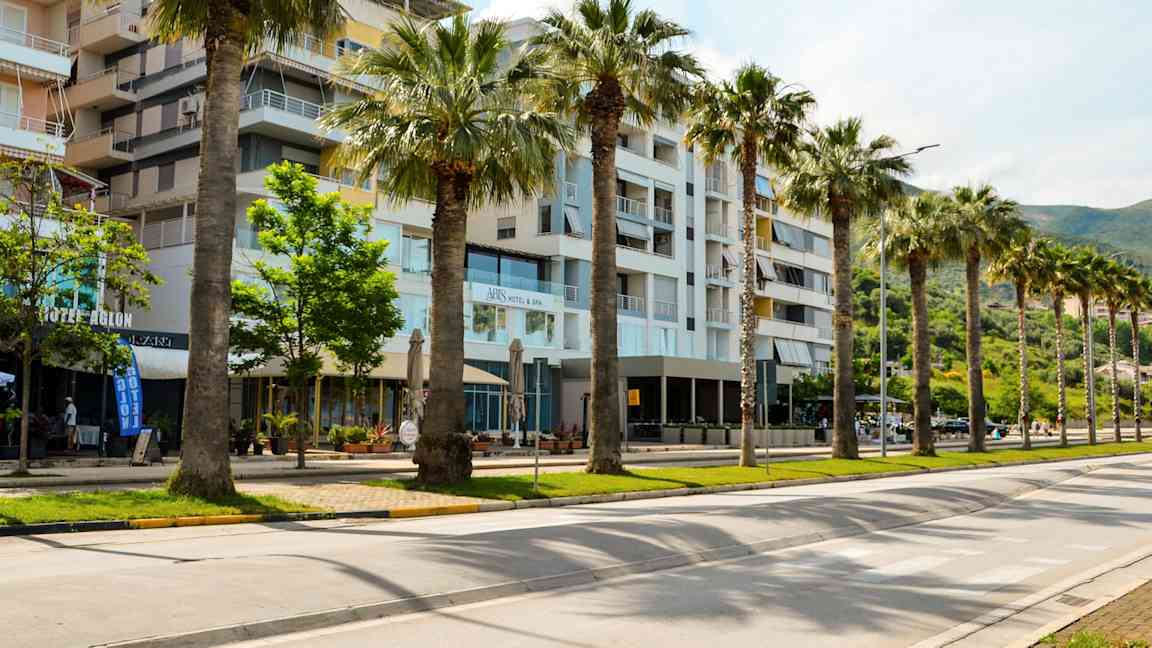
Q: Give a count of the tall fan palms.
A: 12